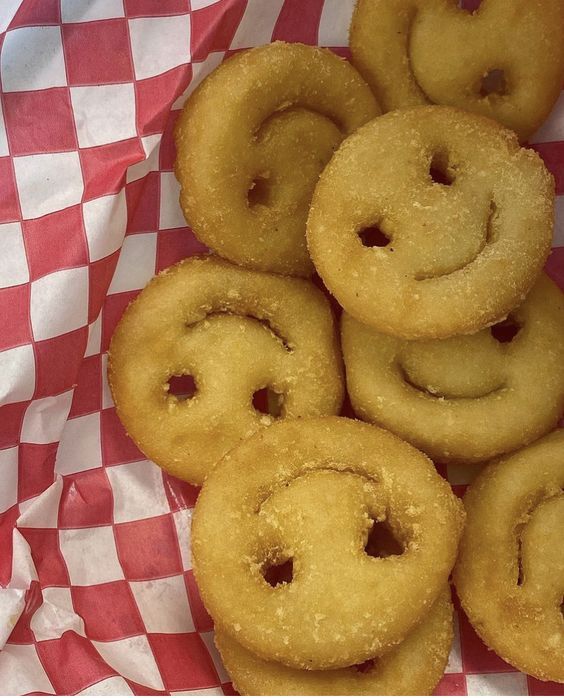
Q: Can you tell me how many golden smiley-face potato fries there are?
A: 8